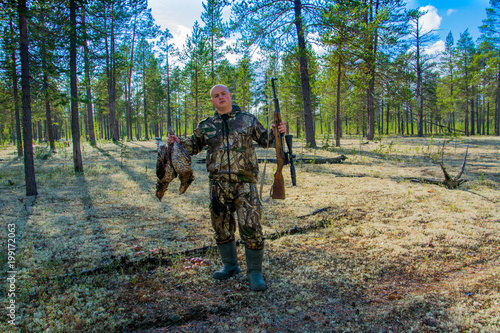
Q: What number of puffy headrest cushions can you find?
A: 0